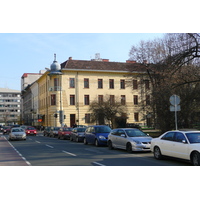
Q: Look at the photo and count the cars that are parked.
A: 7